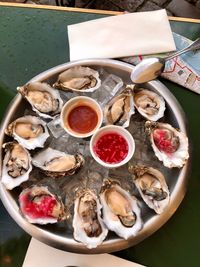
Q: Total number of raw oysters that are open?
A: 12